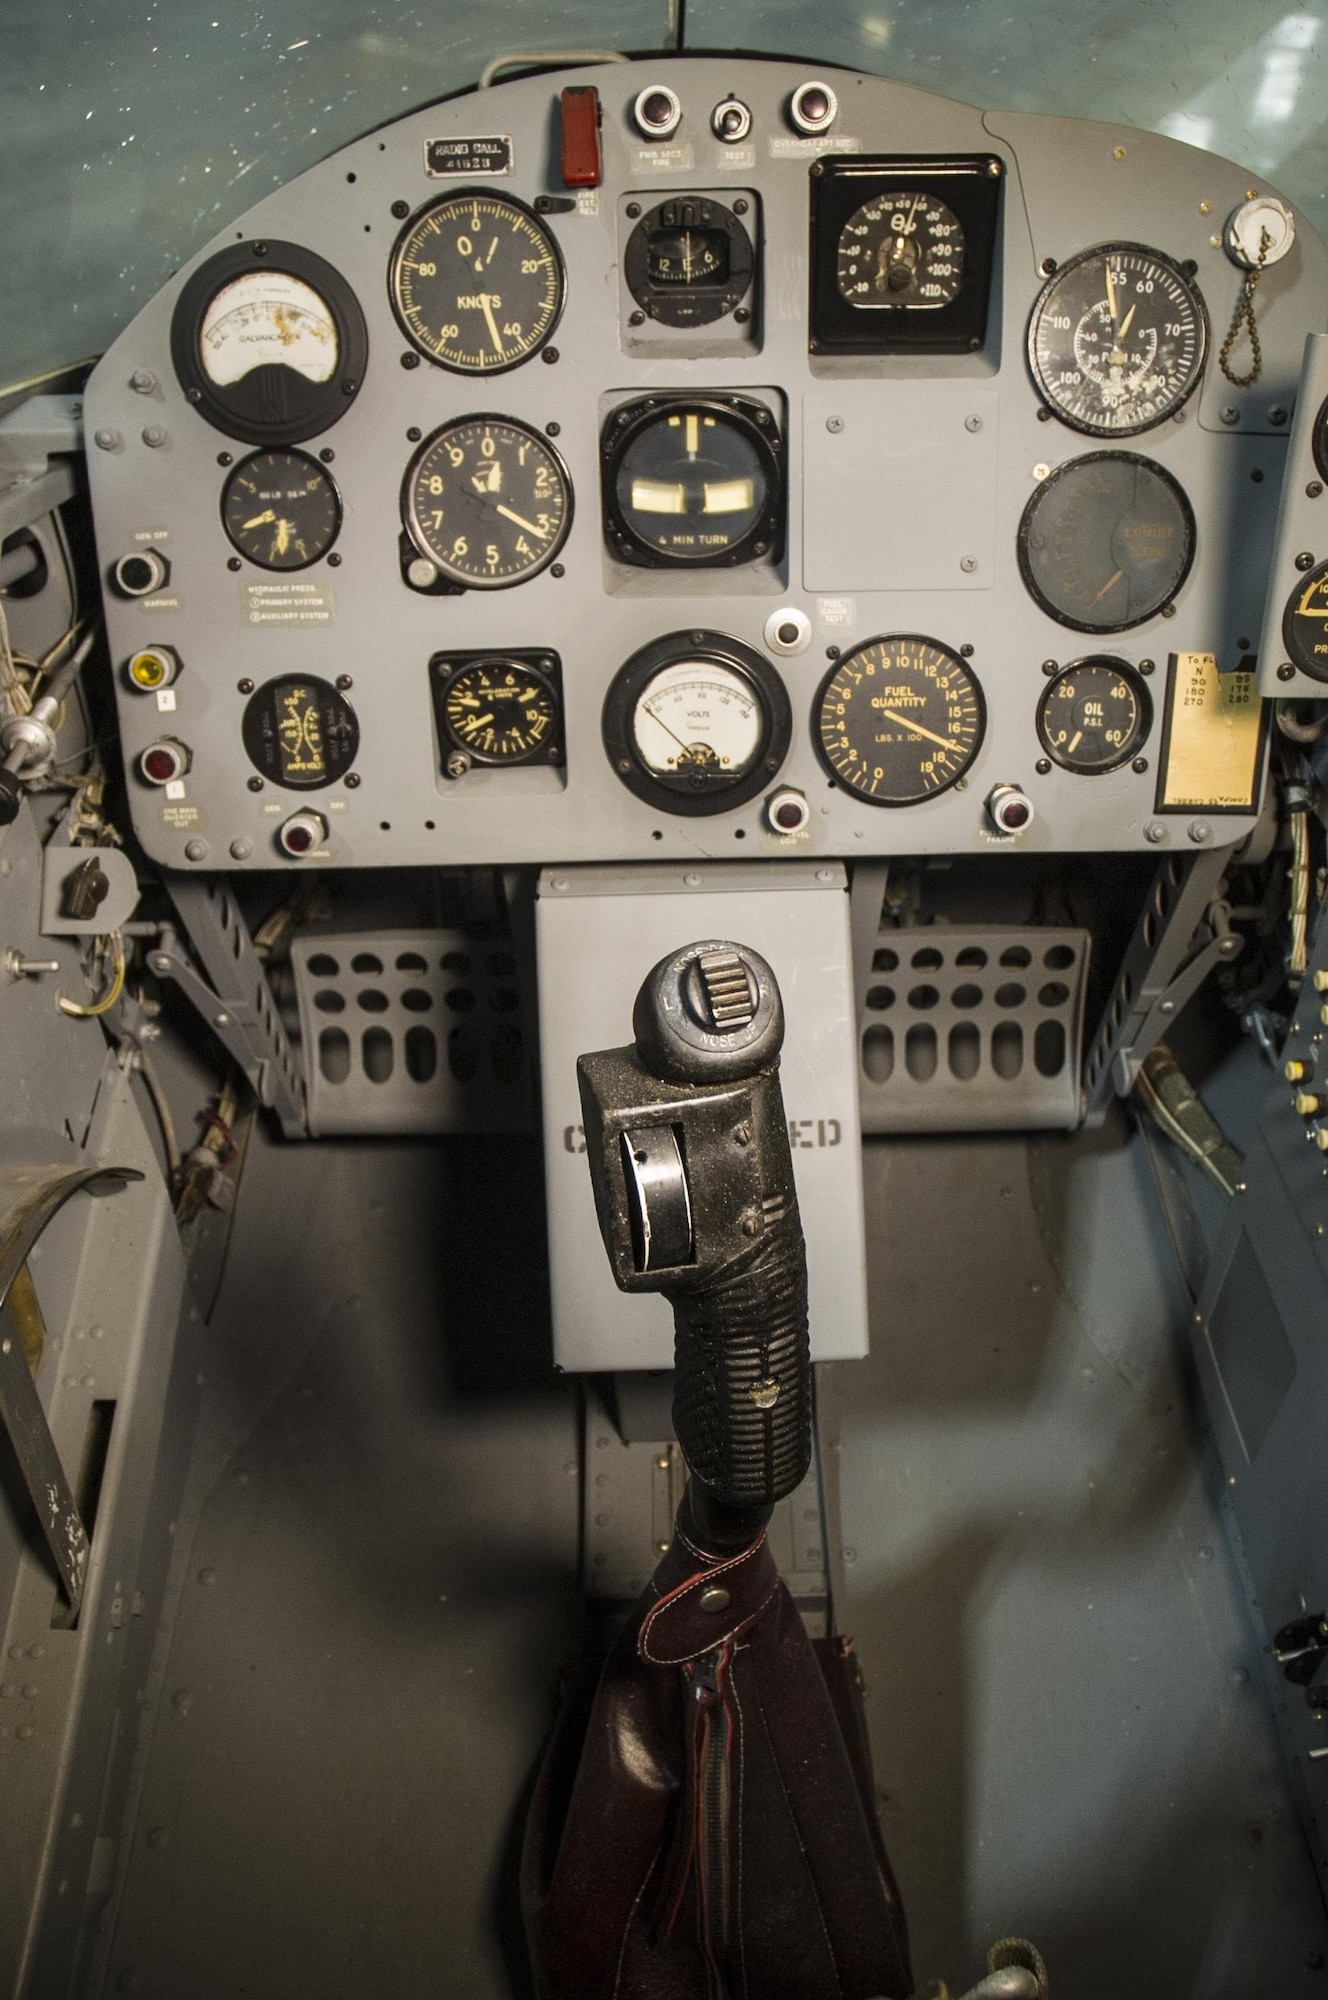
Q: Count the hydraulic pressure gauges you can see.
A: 1